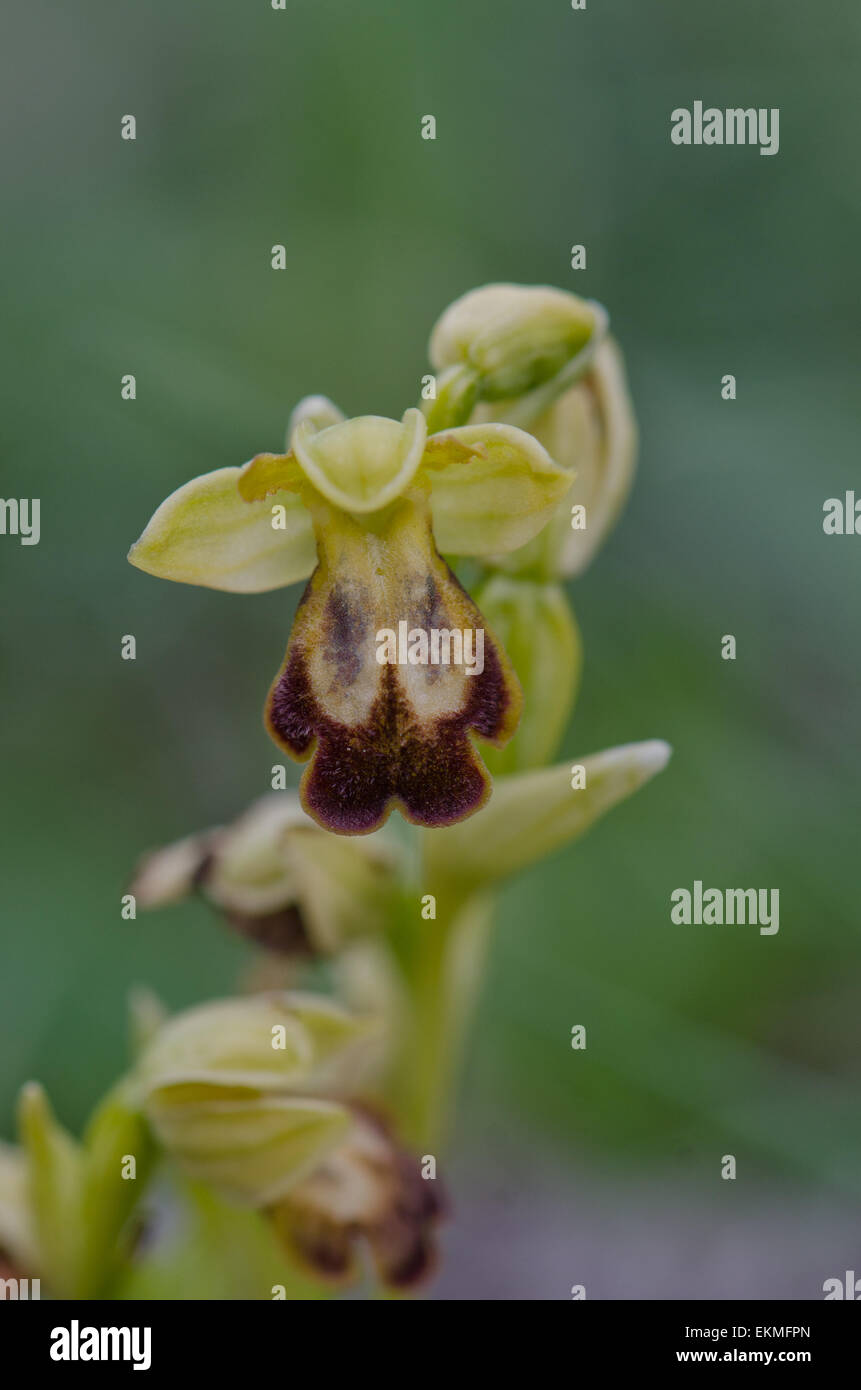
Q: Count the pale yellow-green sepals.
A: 3